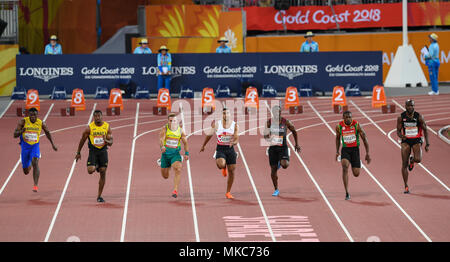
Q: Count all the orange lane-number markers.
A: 9